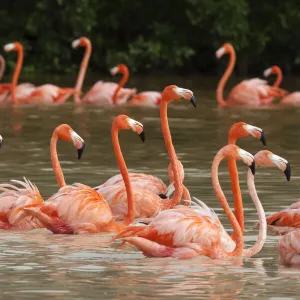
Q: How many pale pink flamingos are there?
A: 1